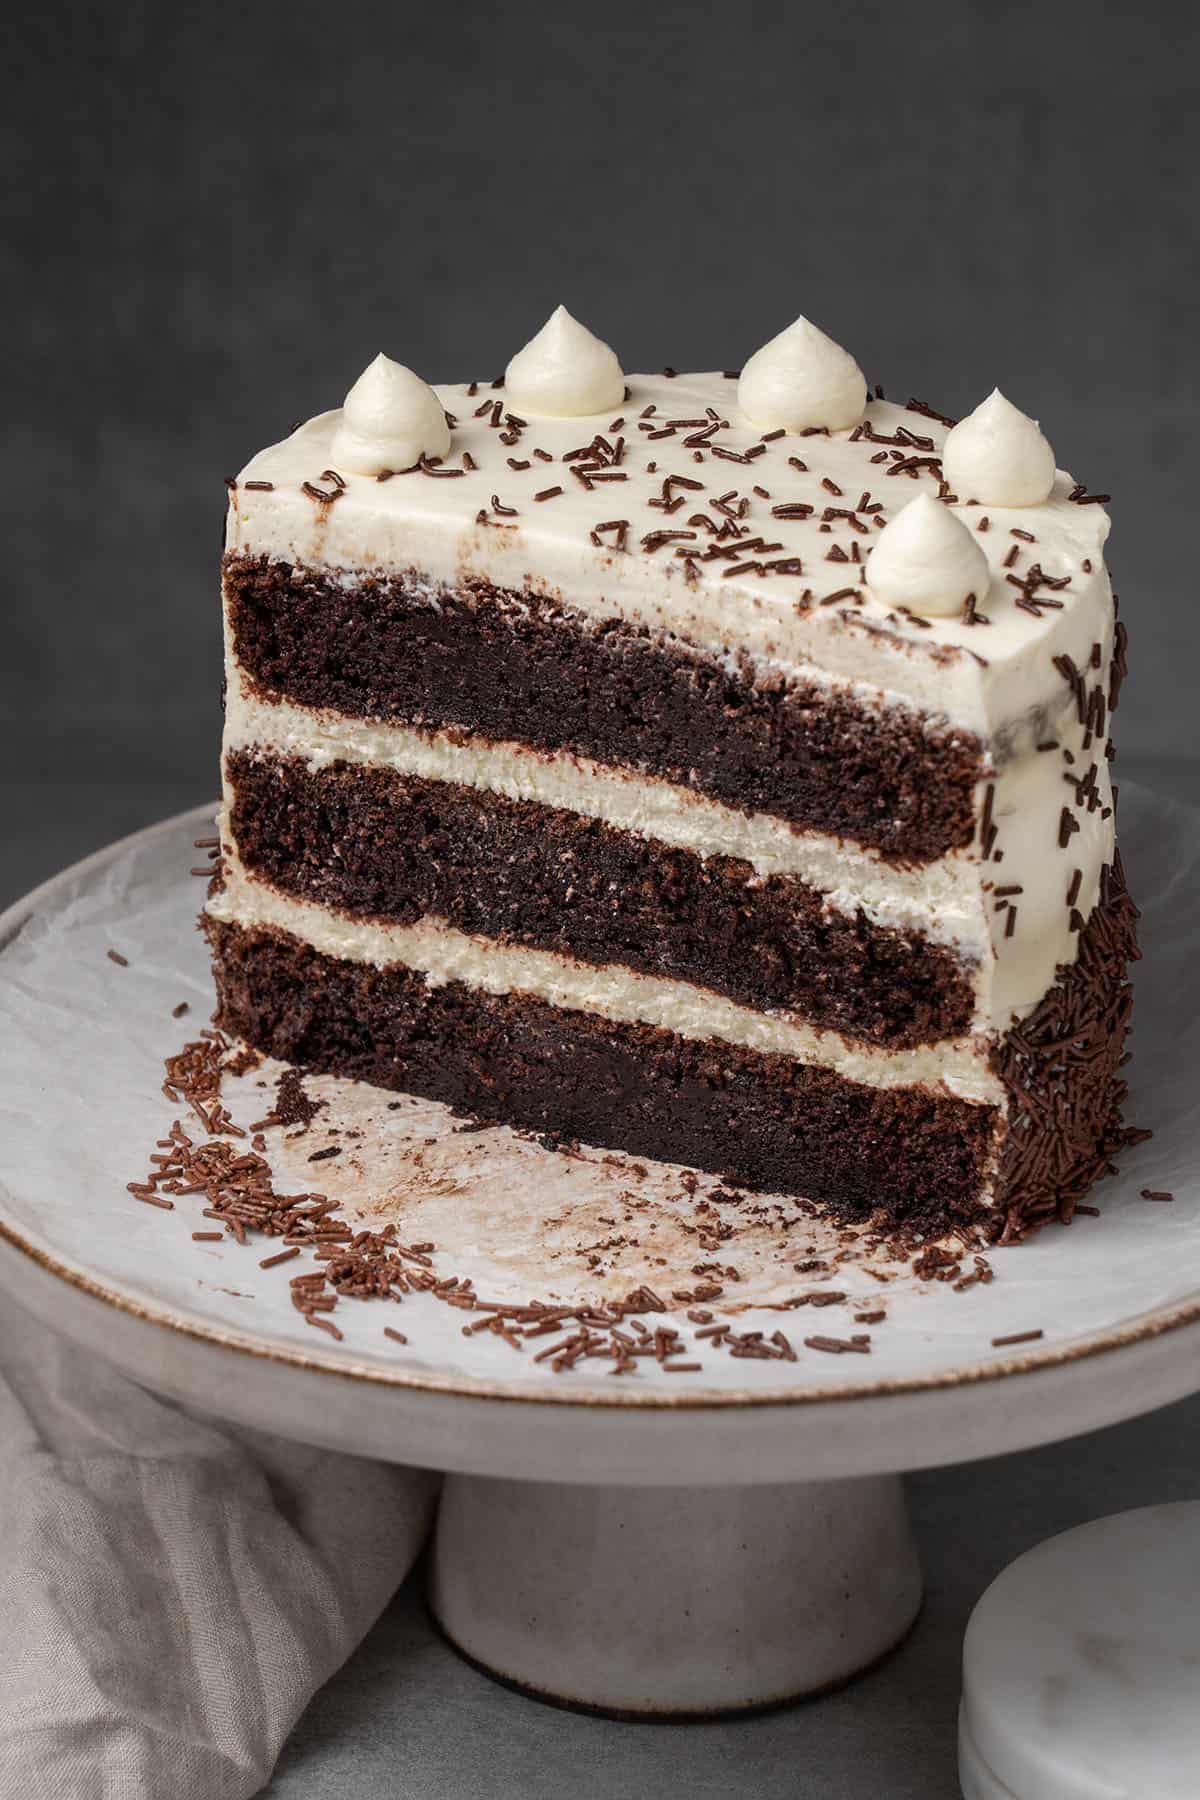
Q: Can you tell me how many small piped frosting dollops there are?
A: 5